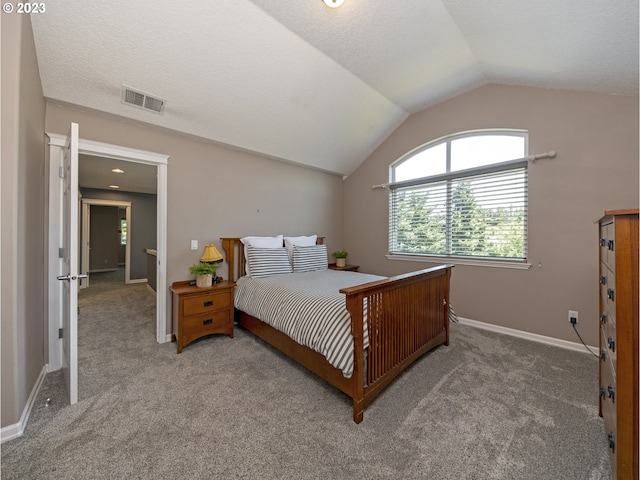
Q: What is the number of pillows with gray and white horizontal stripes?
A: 2